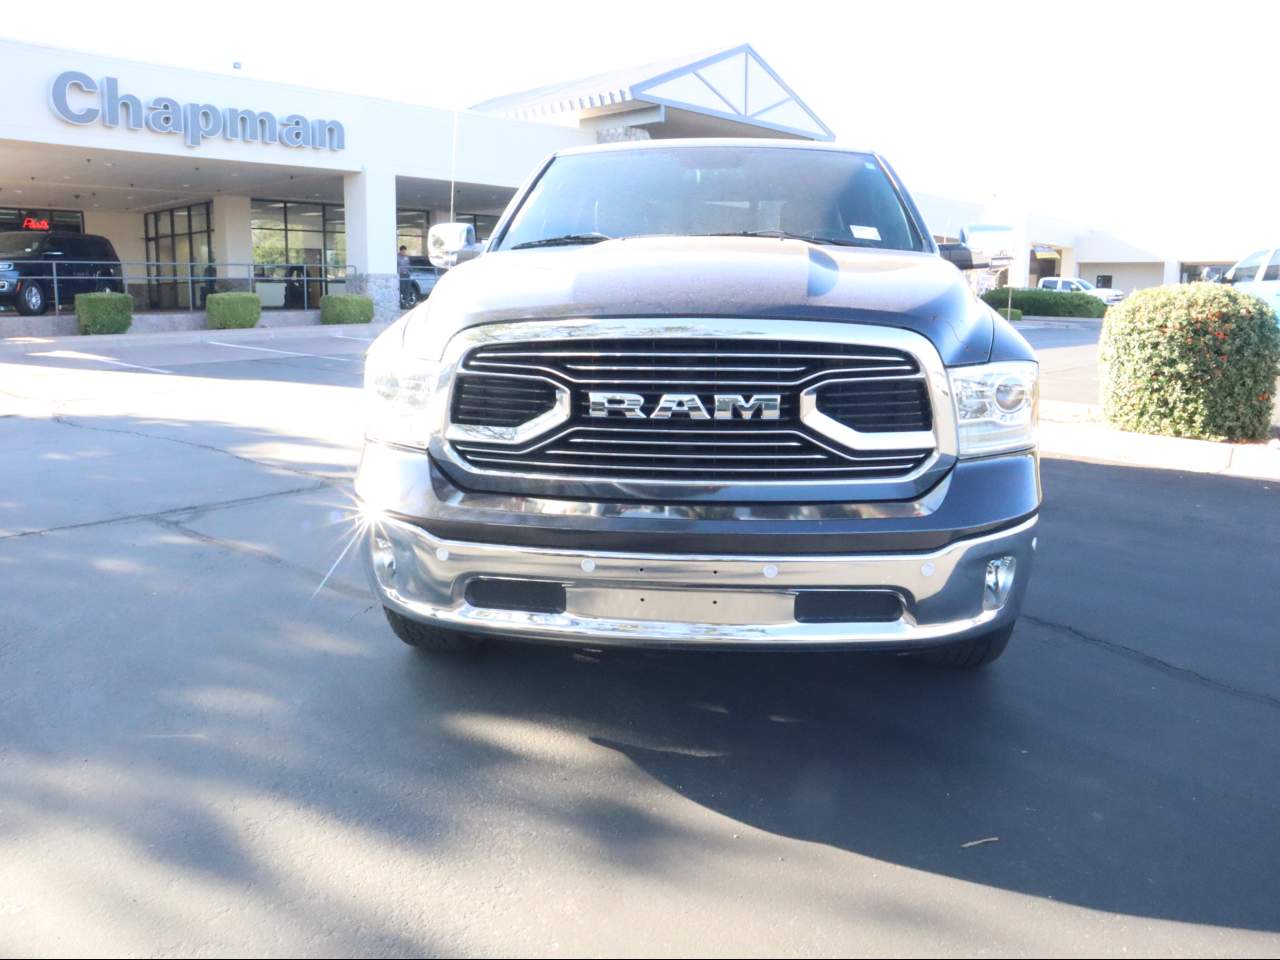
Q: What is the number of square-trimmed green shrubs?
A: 3